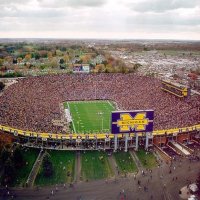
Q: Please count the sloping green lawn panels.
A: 5